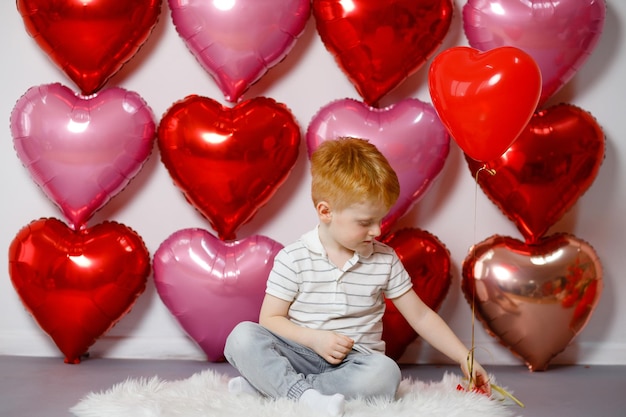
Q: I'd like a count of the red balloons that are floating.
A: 1